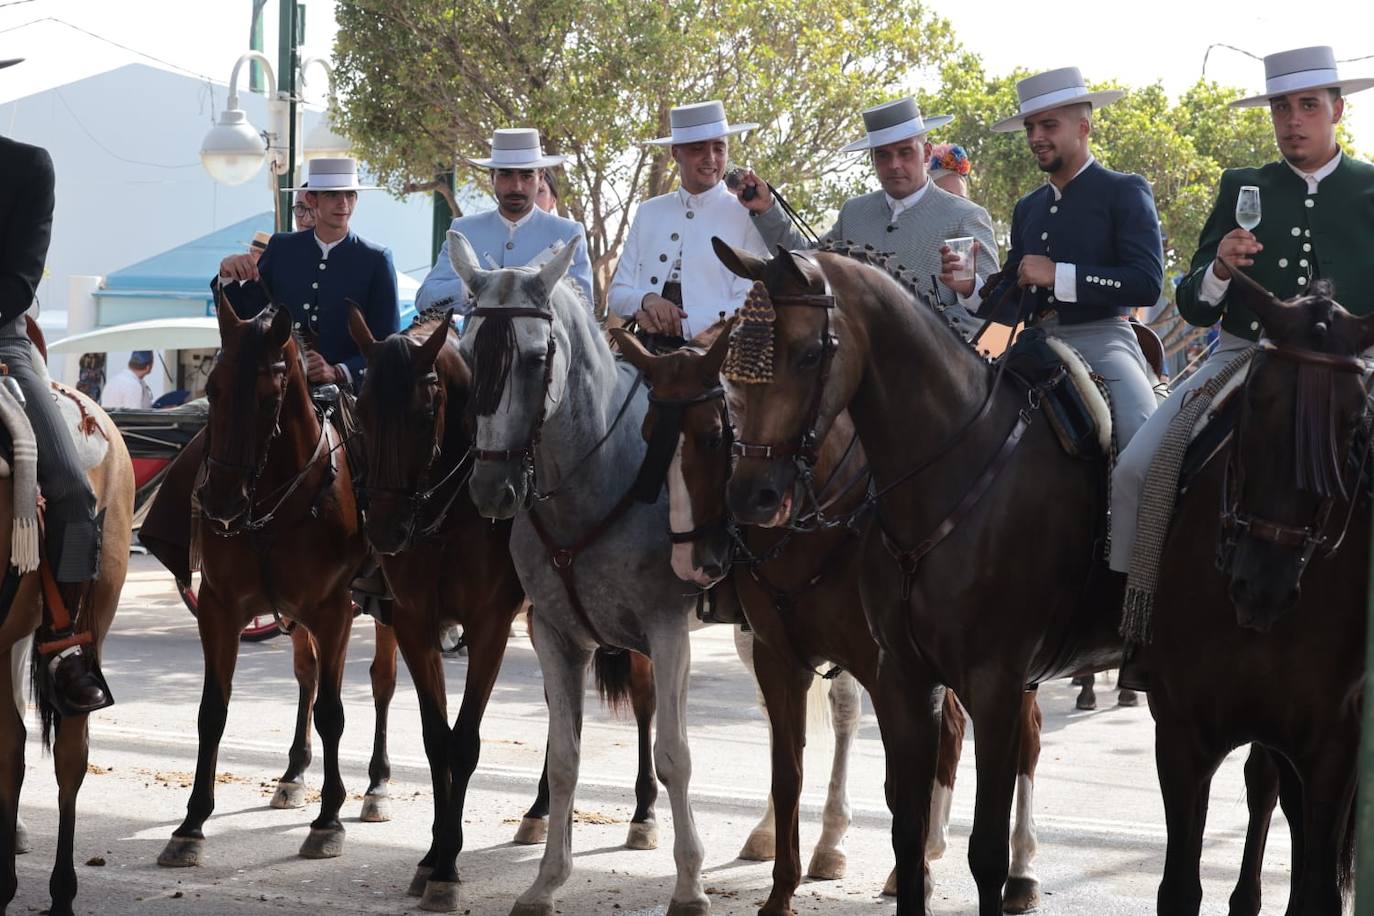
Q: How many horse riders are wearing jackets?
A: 7